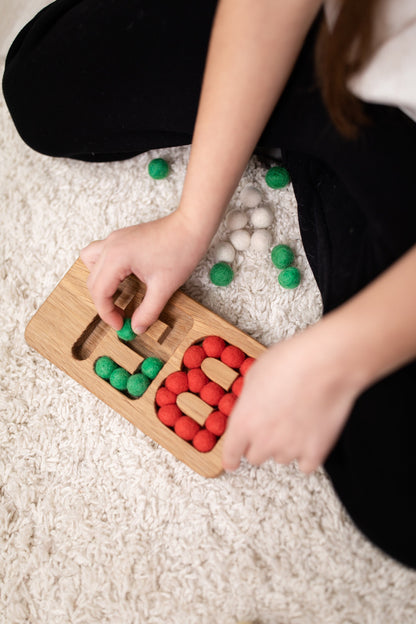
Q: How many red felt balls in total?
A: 14